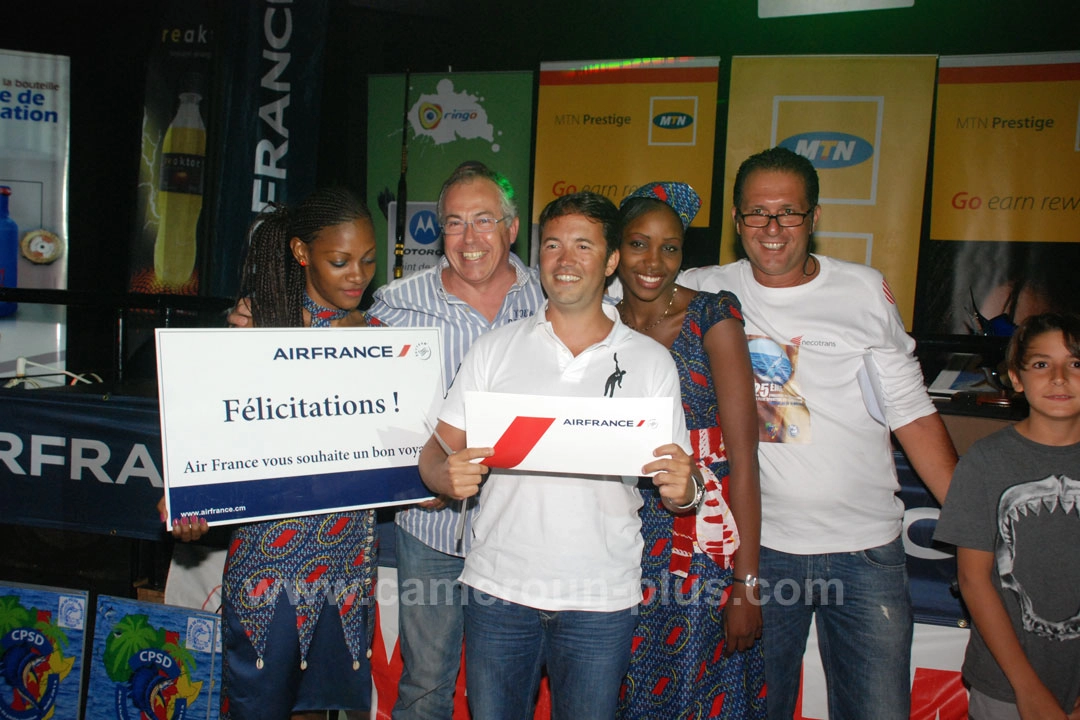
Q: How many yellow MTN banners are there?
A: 3